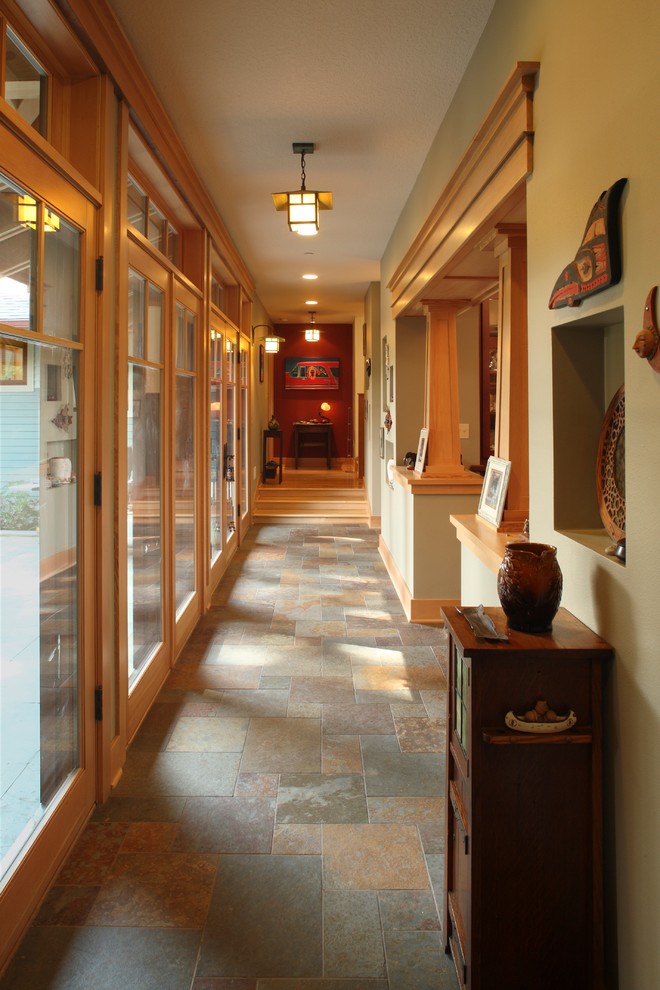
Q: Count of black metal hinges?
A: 6